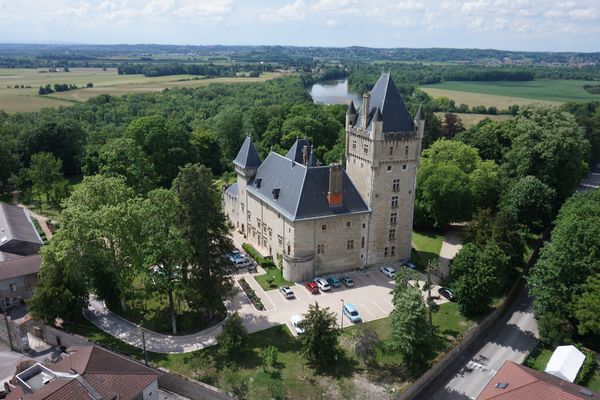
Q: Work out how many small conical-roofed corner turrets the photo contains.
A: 3